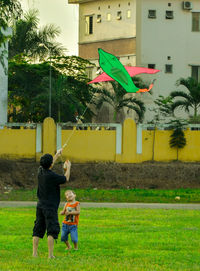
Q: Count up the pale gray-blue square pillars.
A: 4